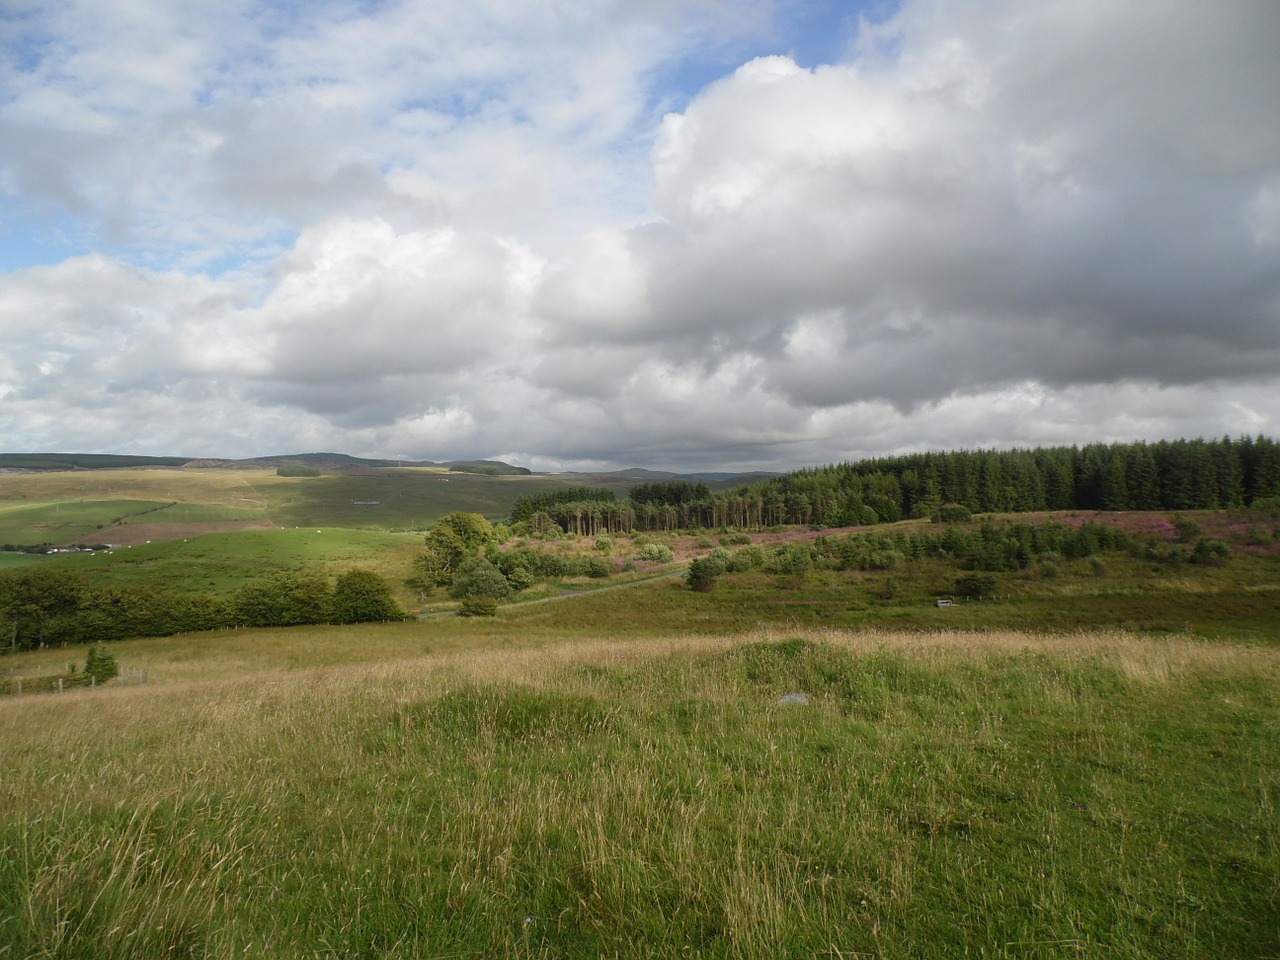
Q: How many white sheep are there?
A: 9